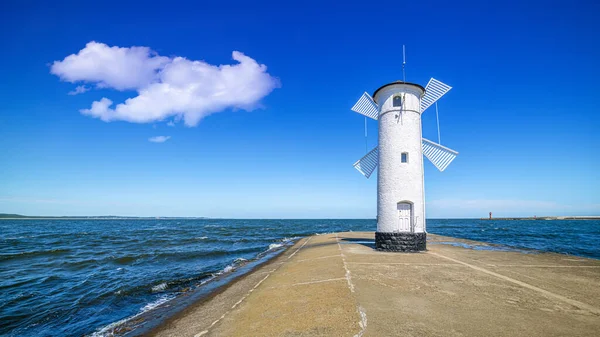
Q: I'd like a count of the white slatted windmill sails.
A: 4